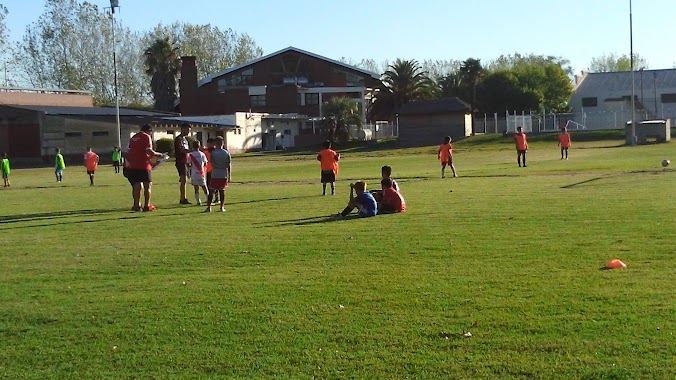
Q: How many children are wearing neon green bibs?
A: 3